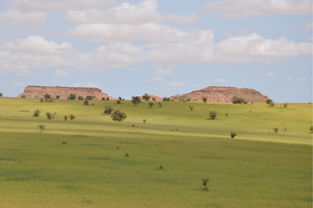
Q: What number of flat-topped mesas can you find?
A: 2